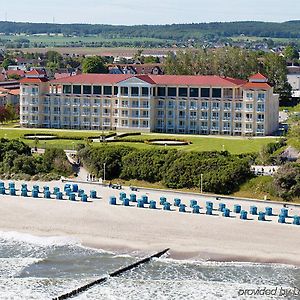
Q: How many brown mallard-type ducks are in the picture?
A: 0